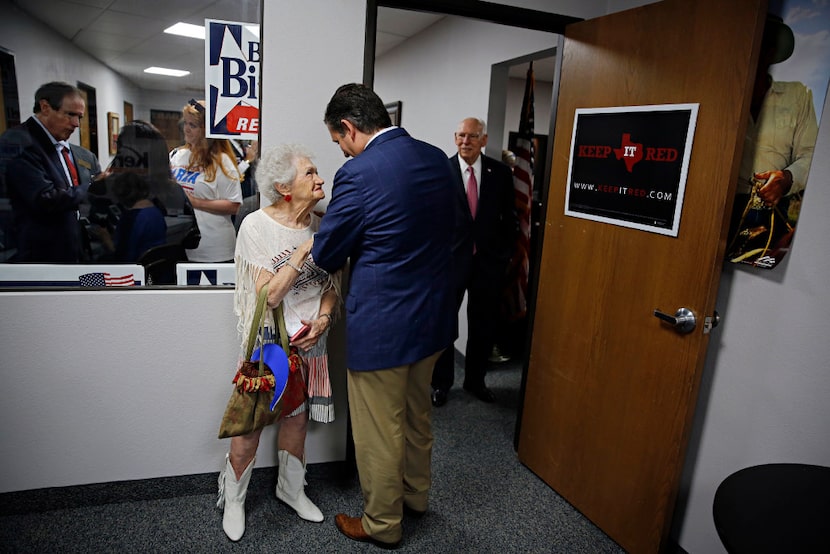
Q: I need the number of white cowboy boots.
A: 2